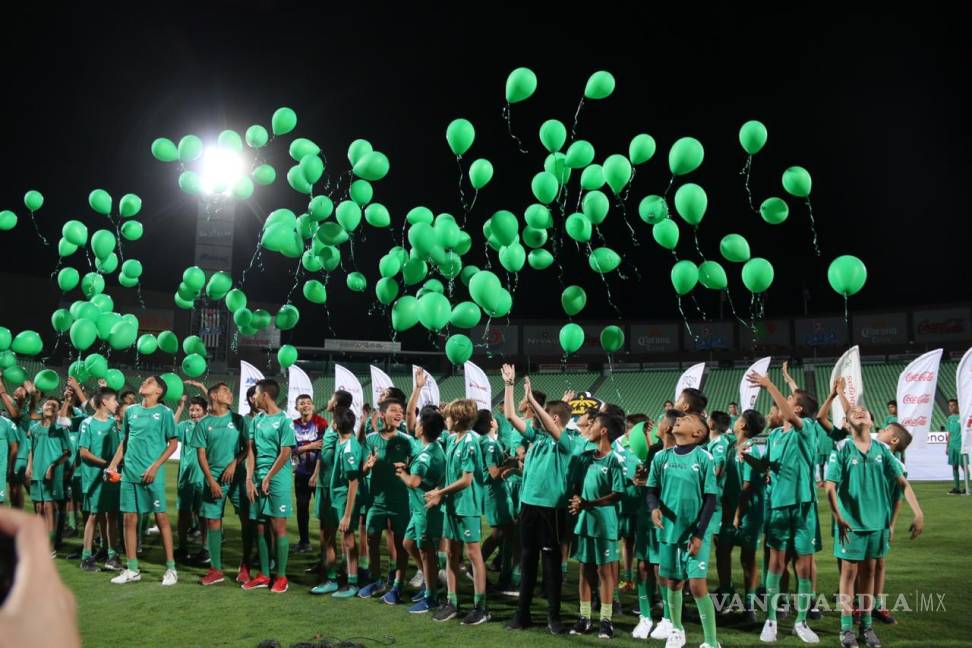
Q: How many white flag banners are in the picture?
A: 11